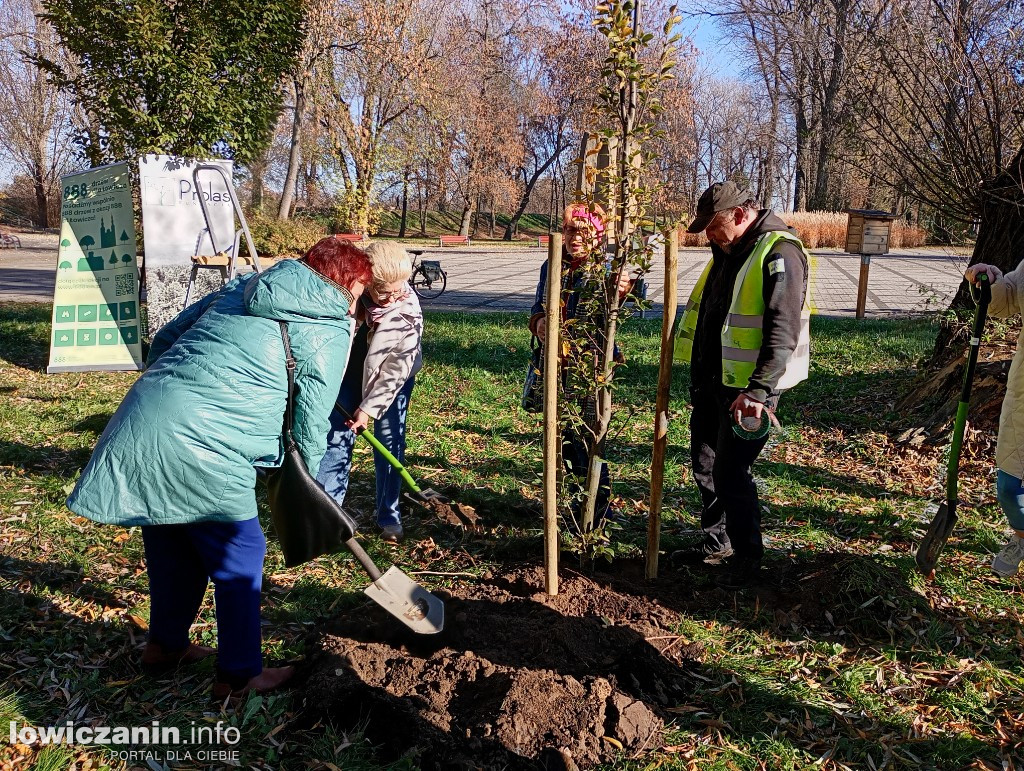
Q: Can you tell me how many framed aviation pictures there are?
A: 0